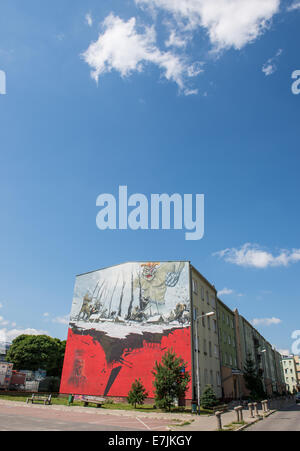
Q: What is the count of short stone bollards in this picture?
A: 7